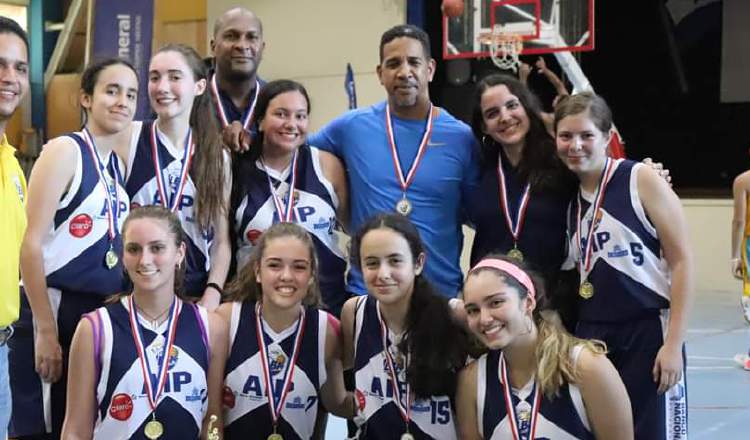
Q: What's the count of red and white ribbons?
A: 11